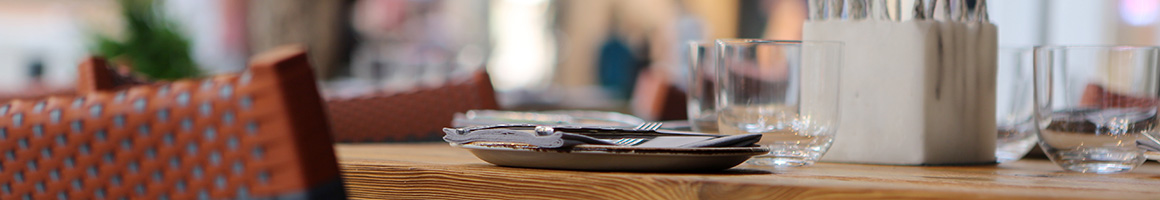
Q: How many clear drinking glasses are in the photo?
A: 4